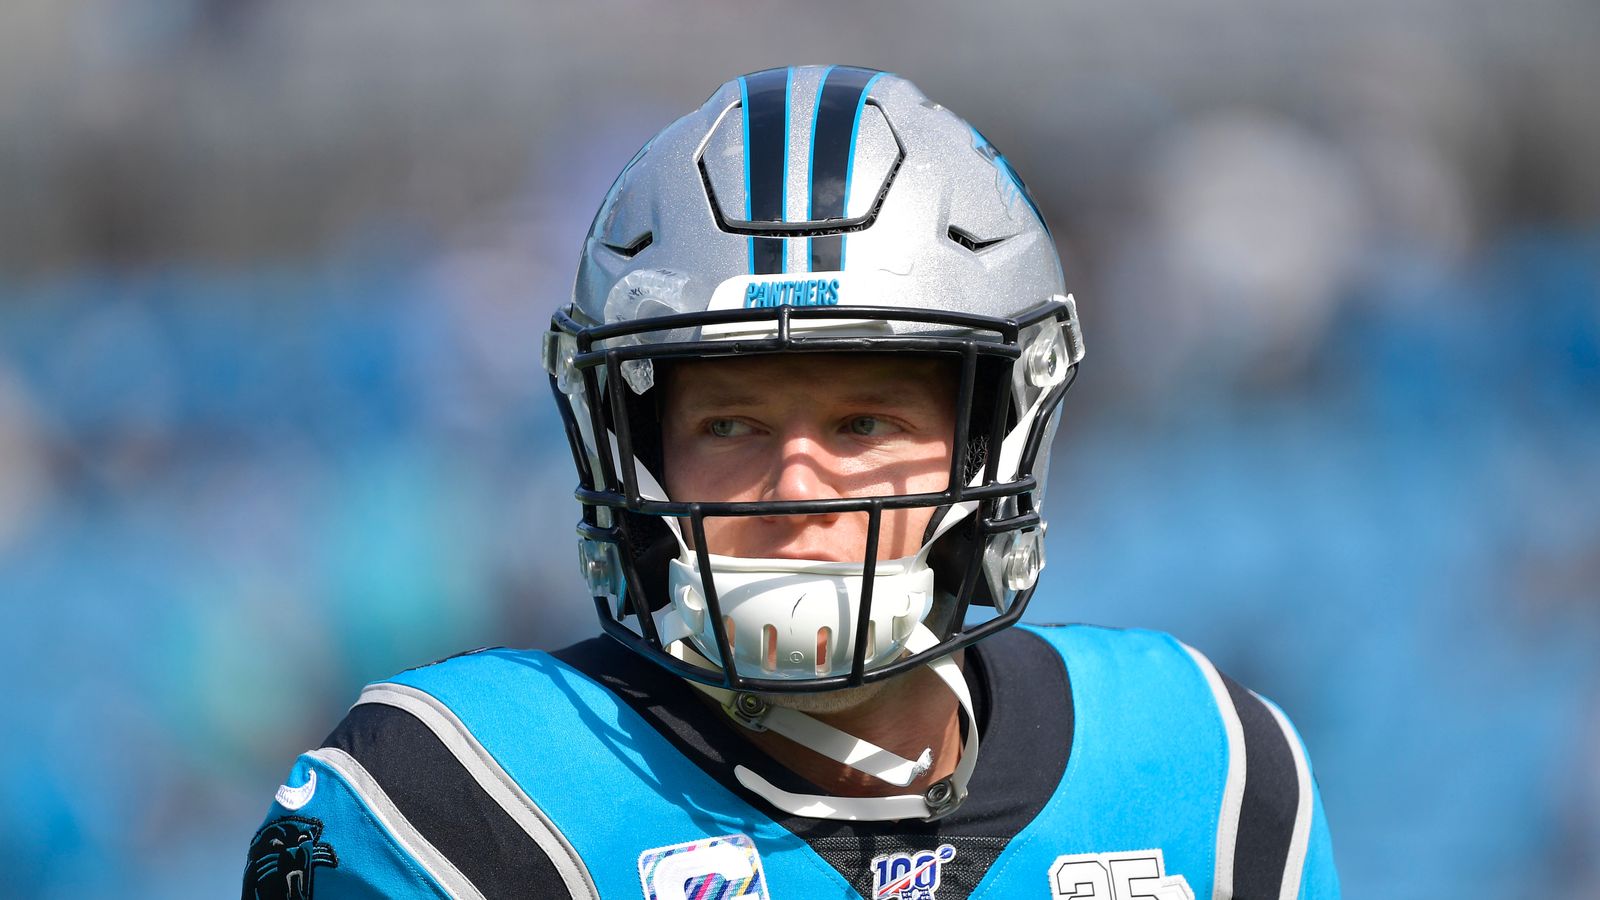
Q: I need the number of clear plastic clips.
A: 4